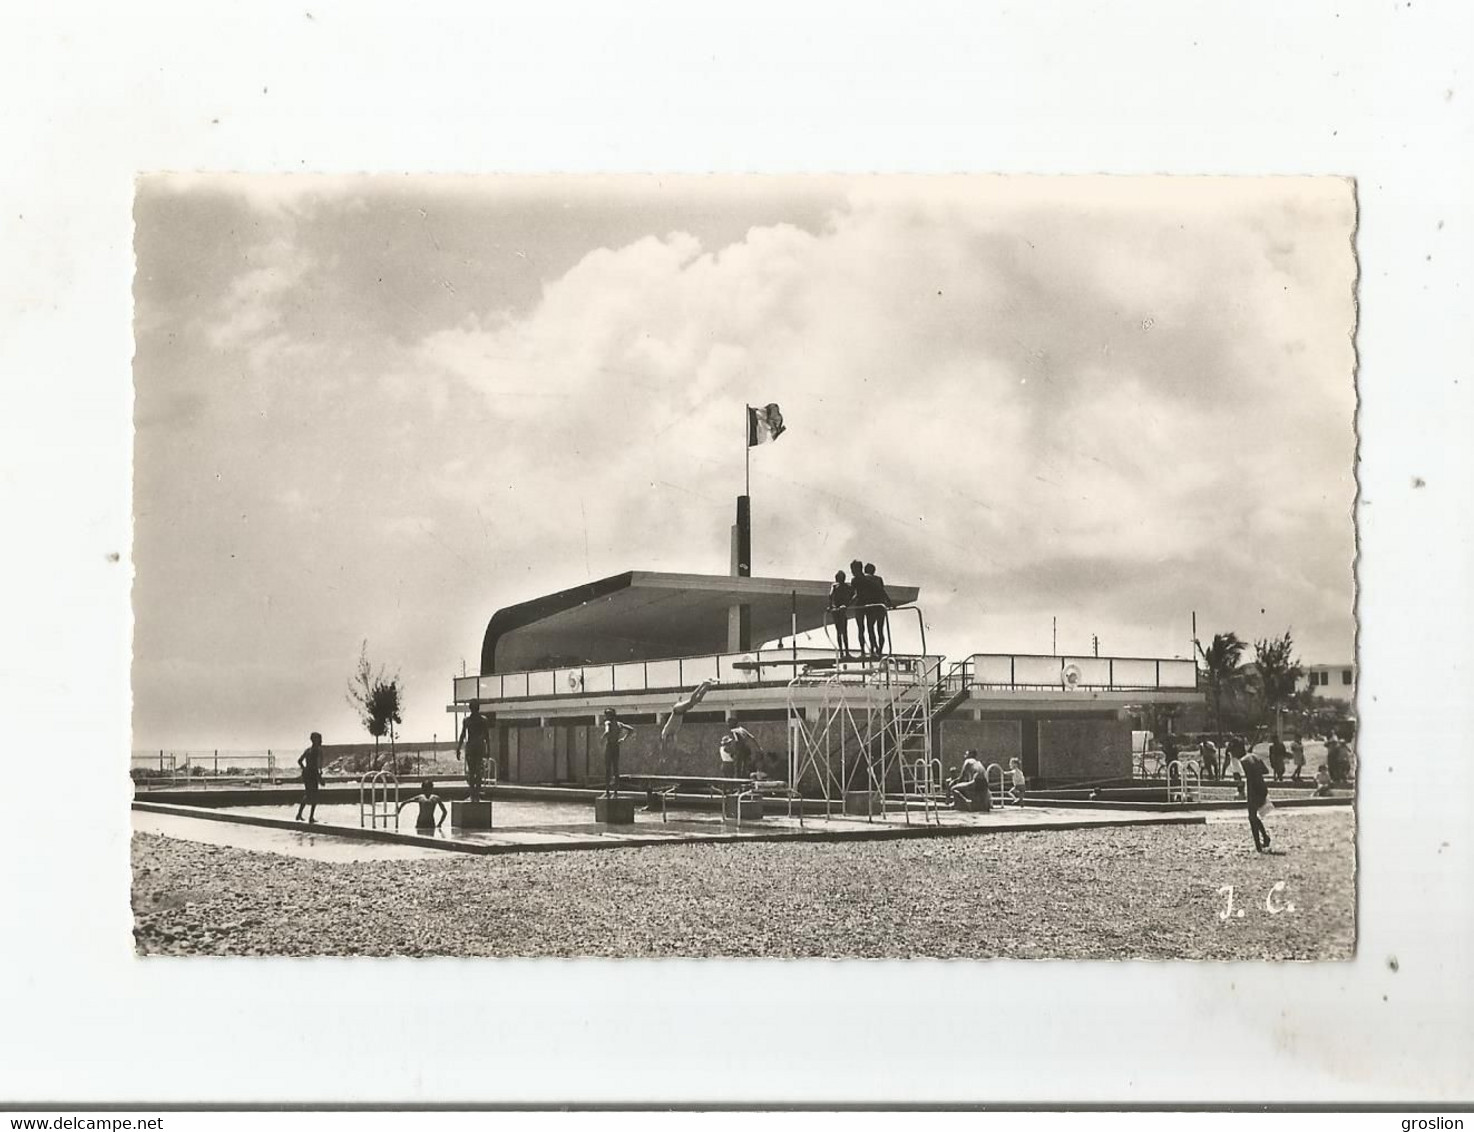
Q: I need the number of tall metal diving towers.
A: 1